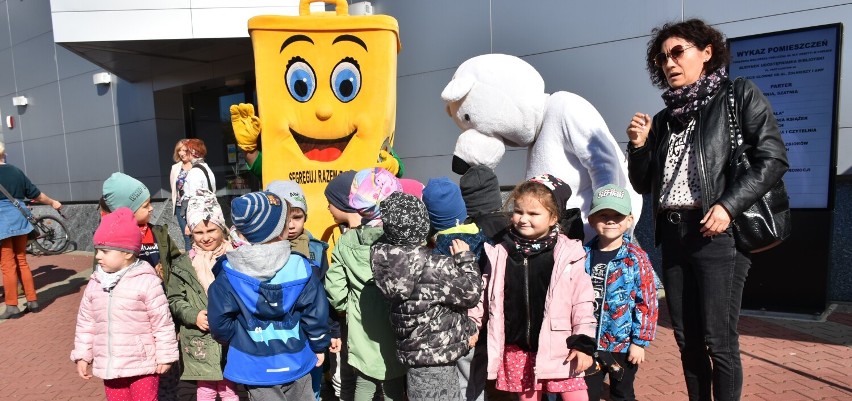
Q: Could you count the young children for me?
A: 13